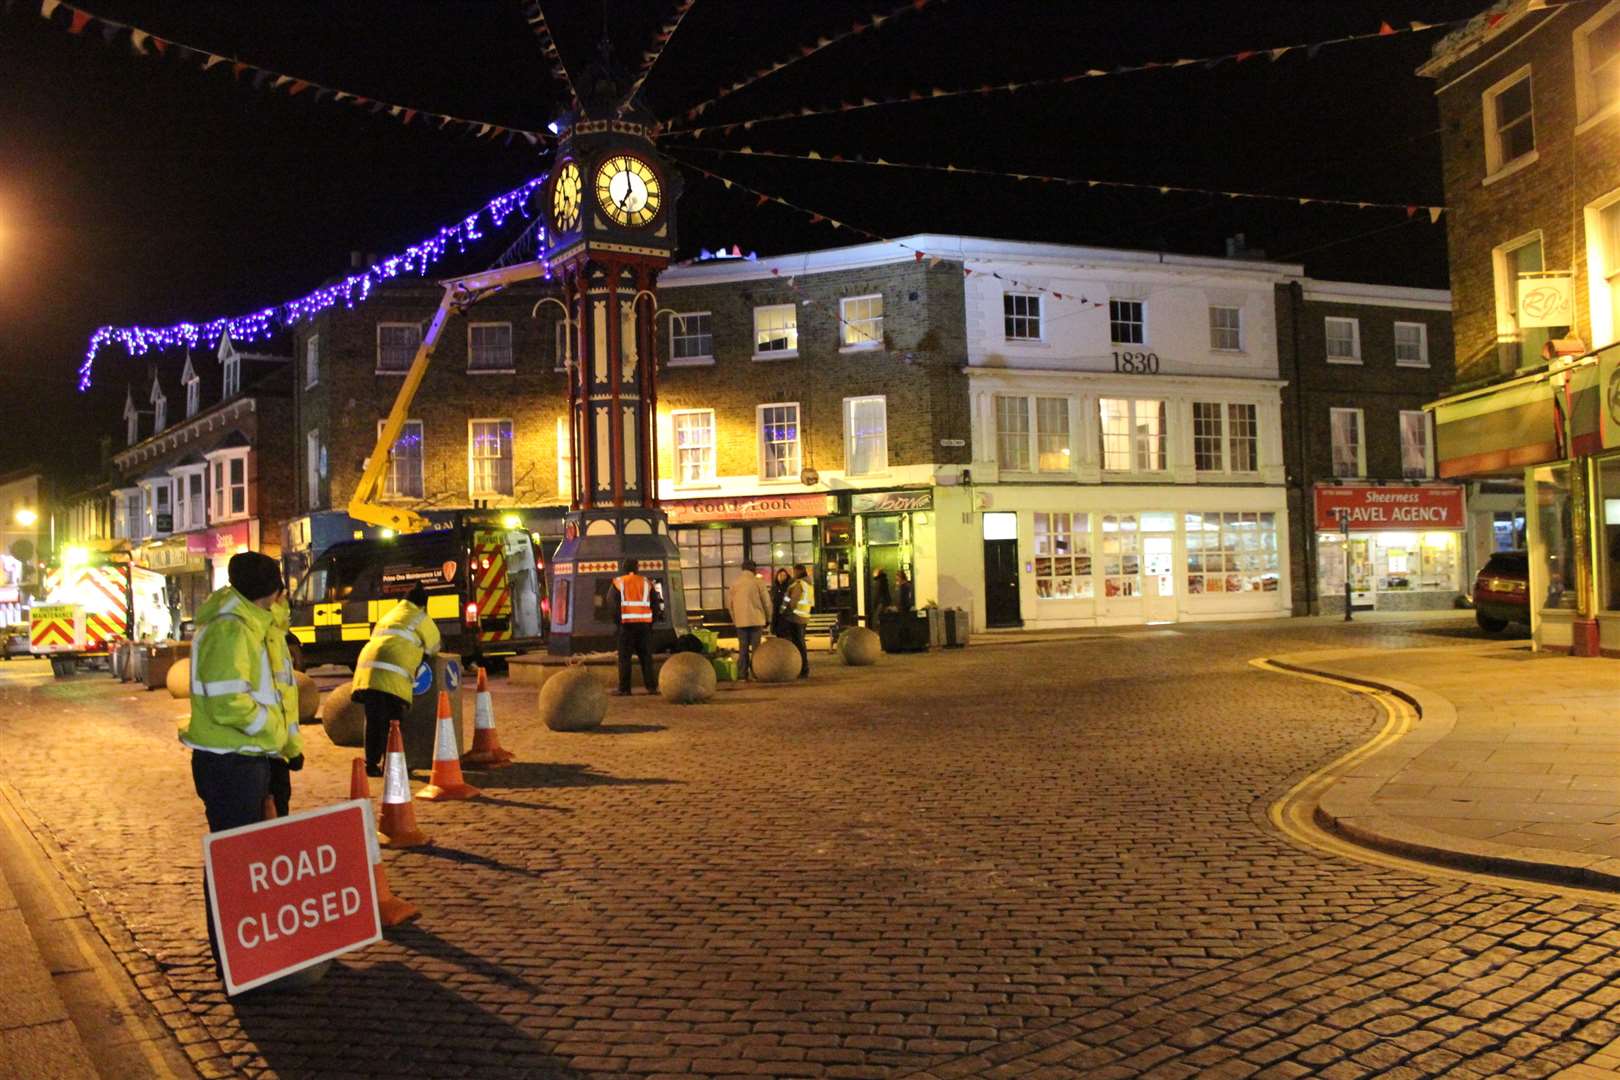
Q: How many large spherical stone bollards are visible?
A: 7